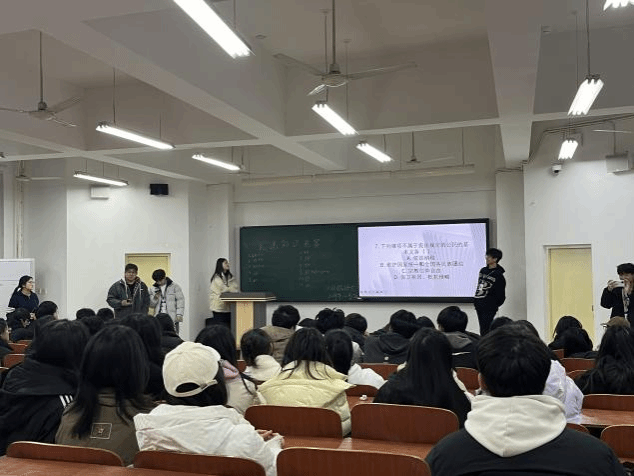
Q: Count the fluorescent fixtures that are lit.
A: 9